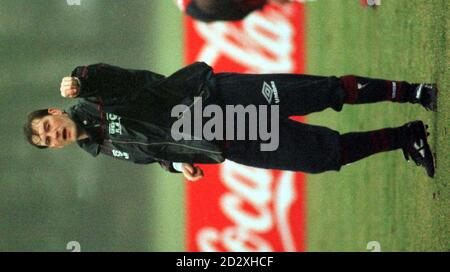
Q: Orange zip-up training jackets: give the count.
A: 0